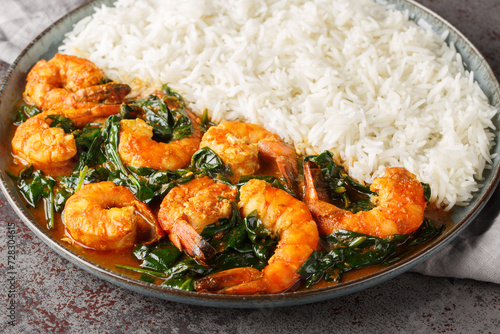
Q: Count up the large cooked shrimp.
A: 8